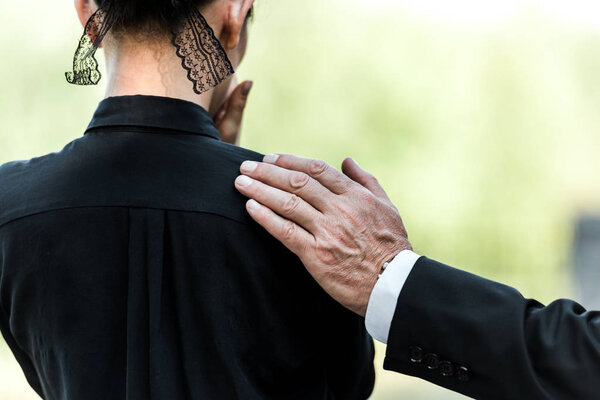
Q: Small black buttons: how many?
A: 4